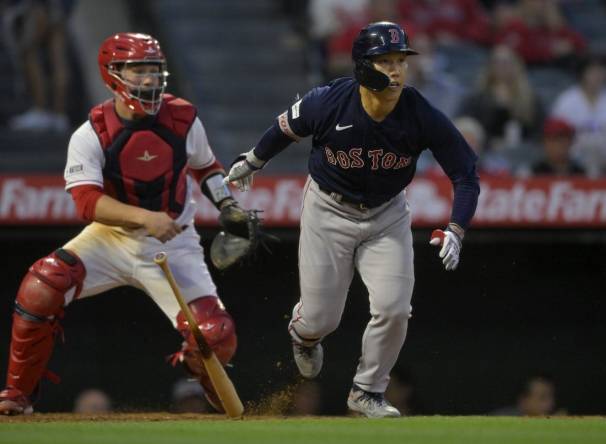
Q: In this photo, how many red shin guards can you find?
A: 2